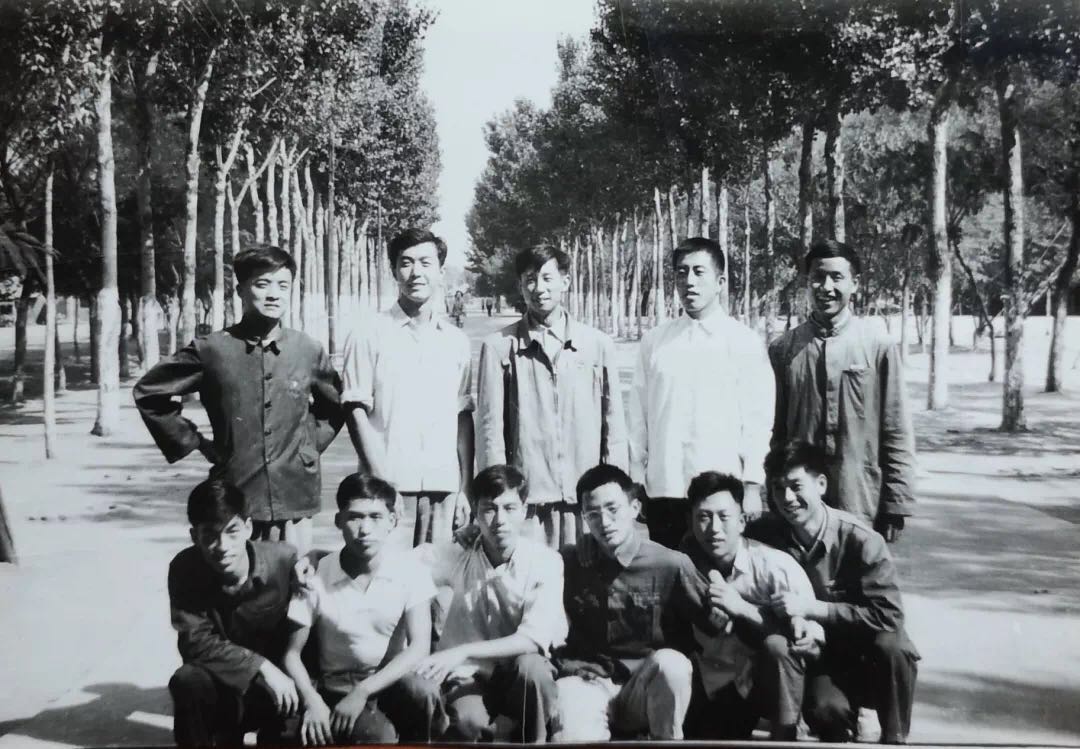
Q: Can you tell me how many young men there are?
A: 11